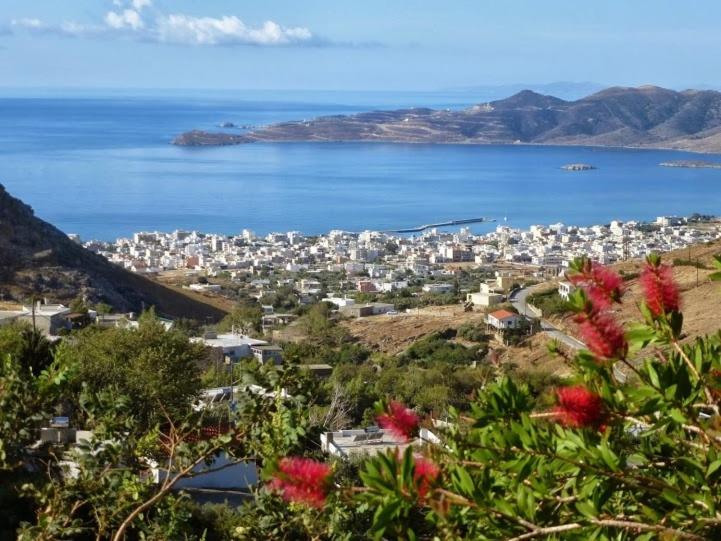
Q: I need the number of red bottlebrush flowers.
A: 7